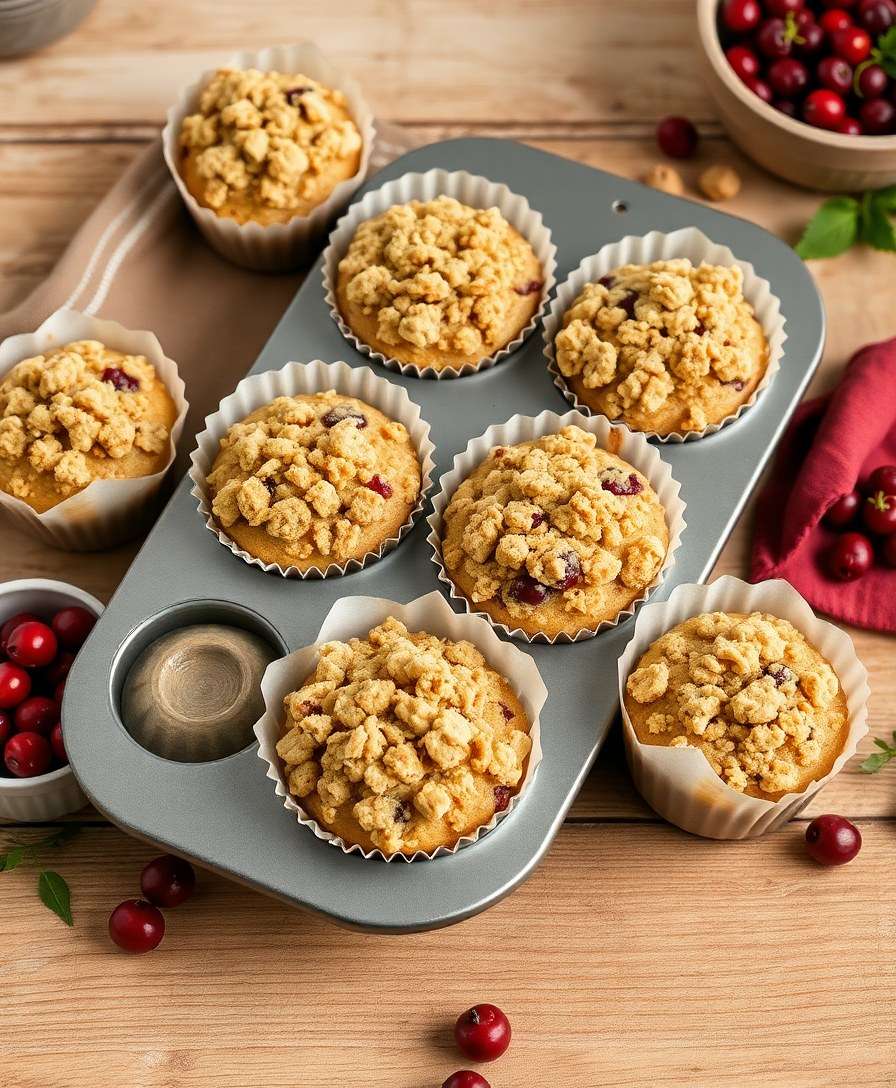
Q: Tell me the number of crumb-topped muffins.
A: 8